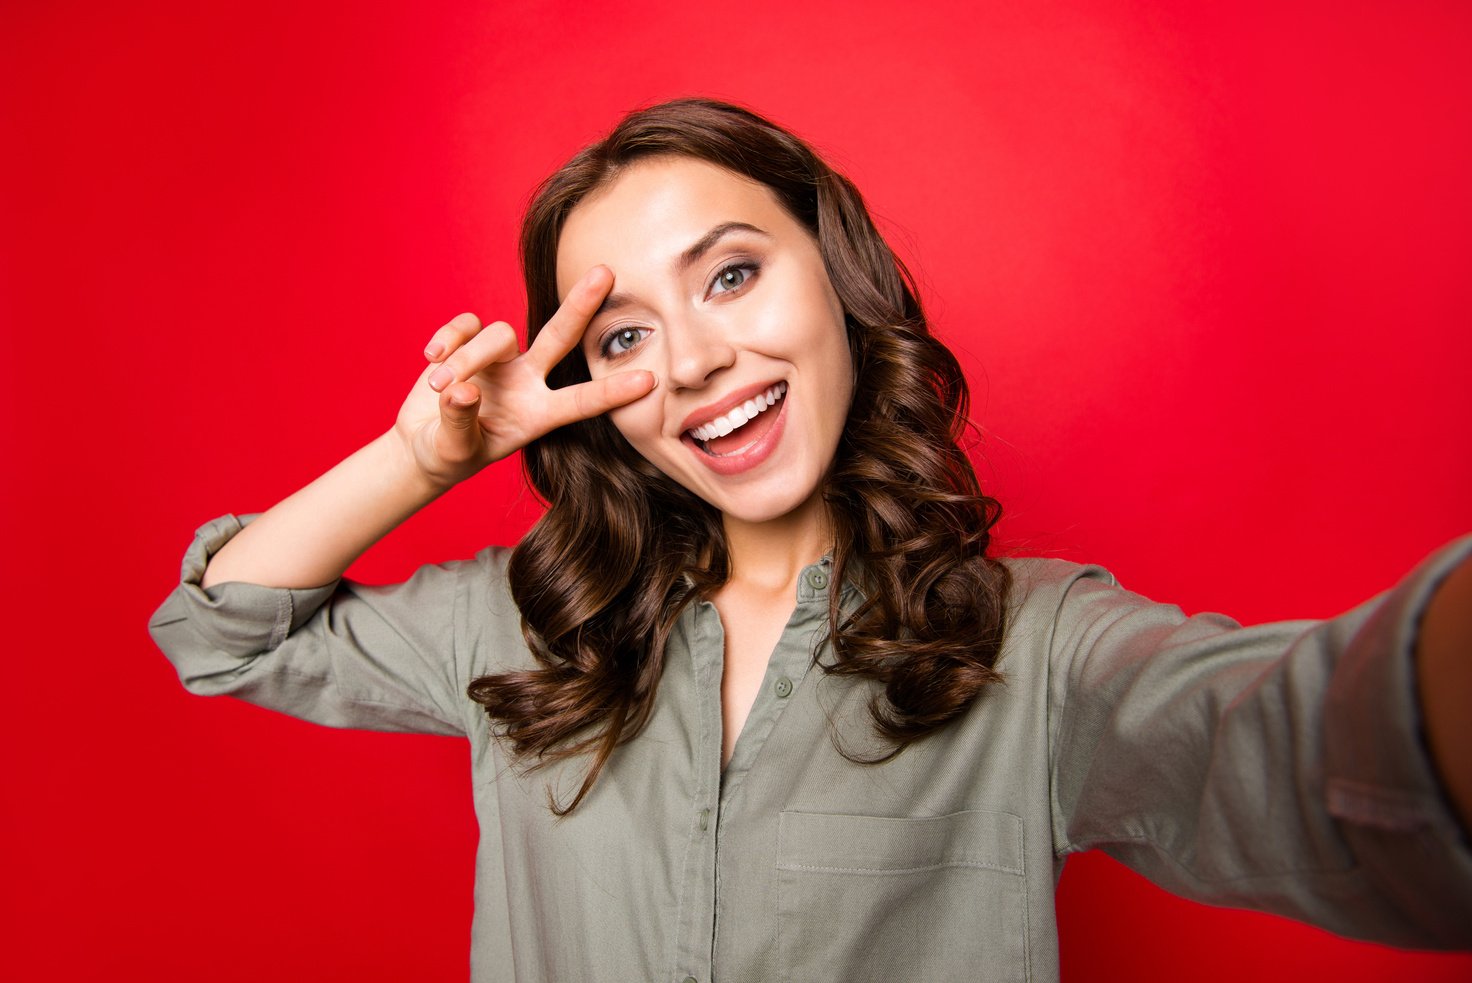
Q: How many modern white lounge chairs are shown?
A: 0